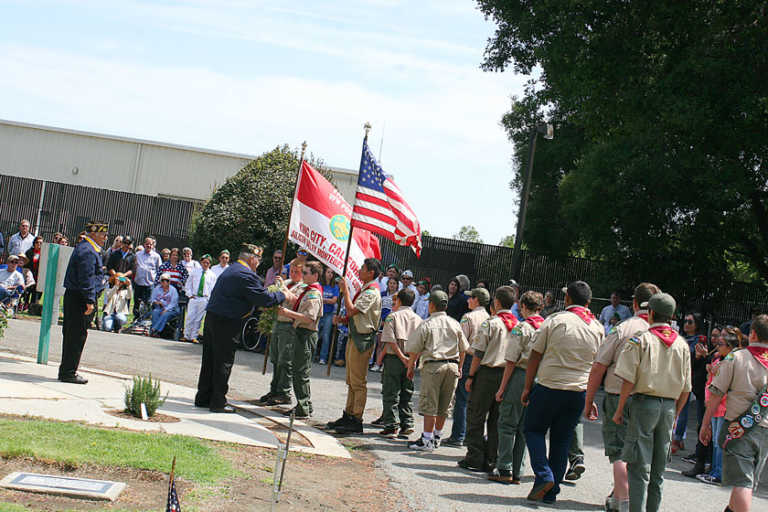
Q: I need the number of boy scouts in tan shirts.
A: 12